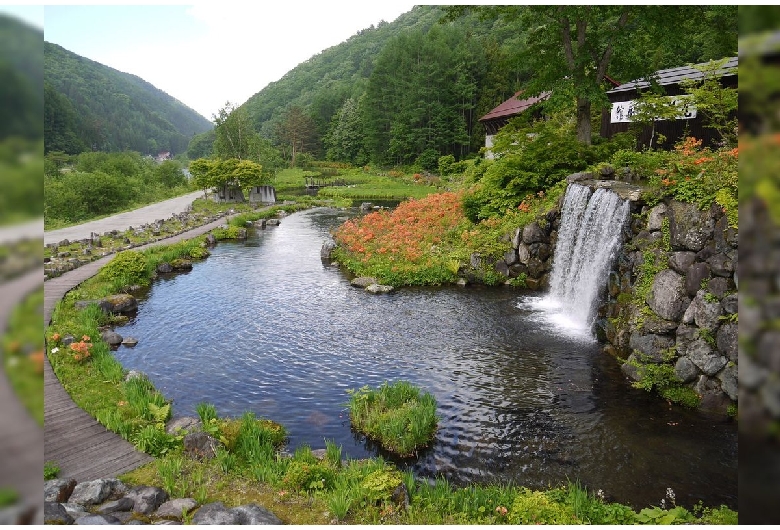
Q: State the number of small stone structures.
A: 2